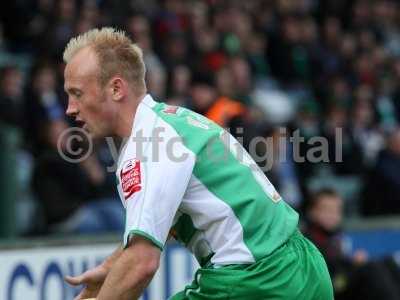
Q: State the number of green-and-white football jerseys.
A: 1